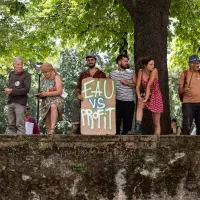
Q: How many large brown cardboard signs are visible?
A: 1